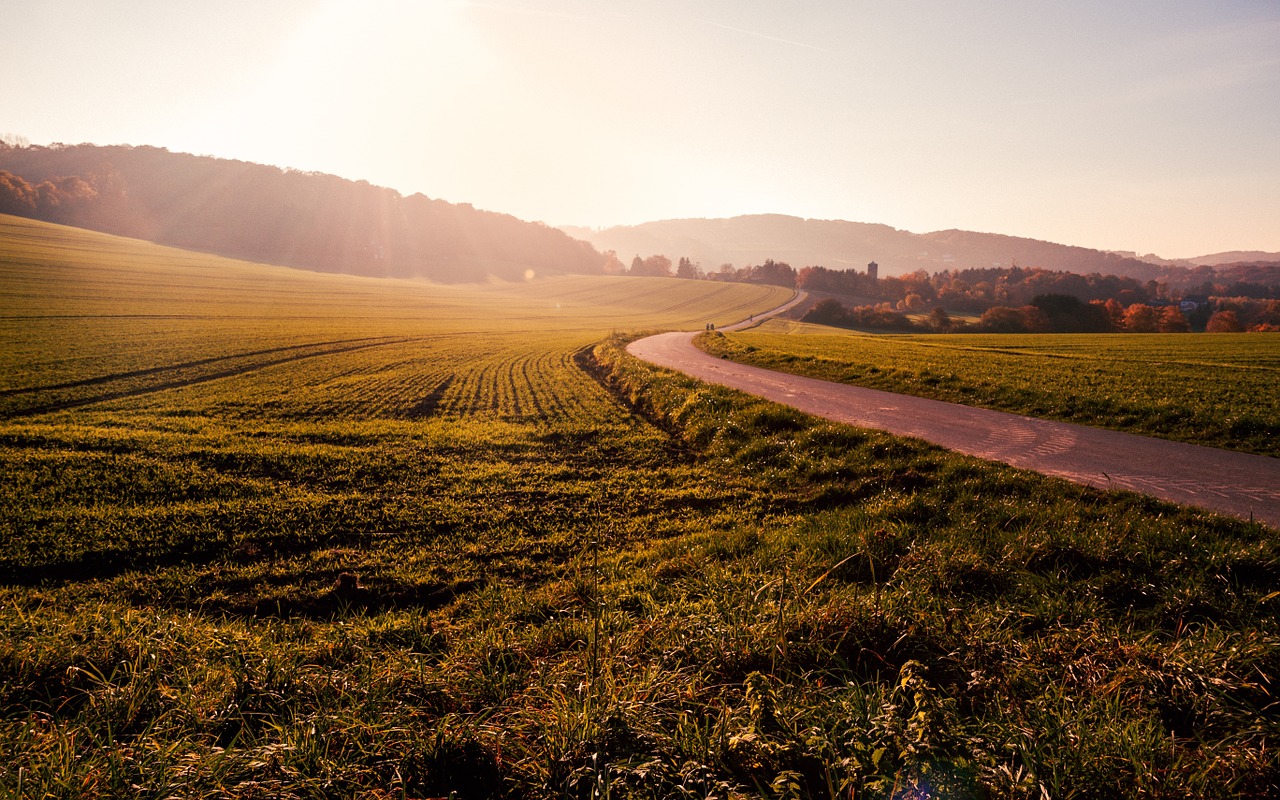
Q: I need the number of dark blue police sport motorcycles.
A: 0